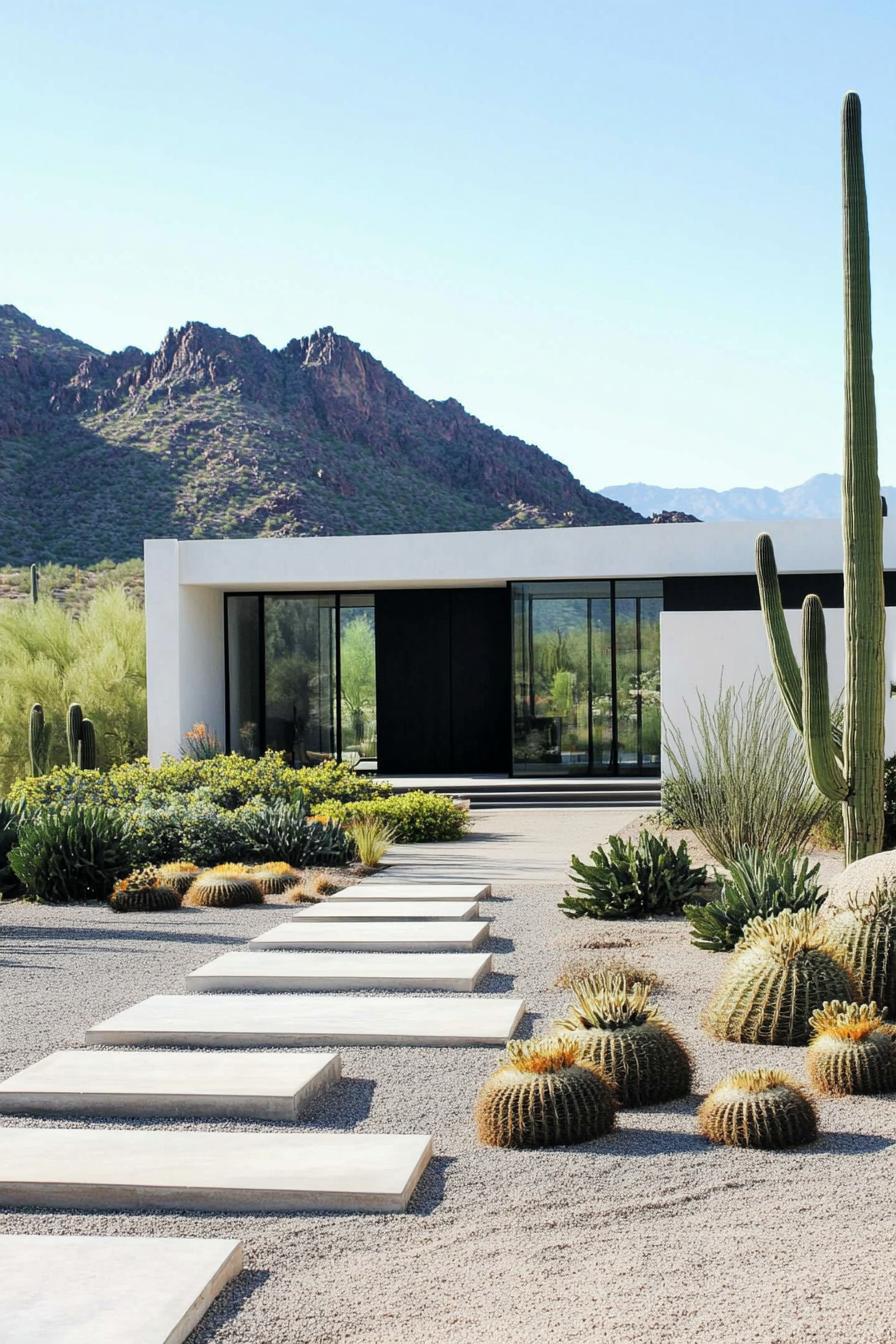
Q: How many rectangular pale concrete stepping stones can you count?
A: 8